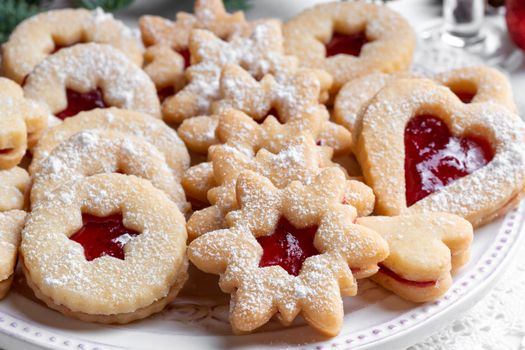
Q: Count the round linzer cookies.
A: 6